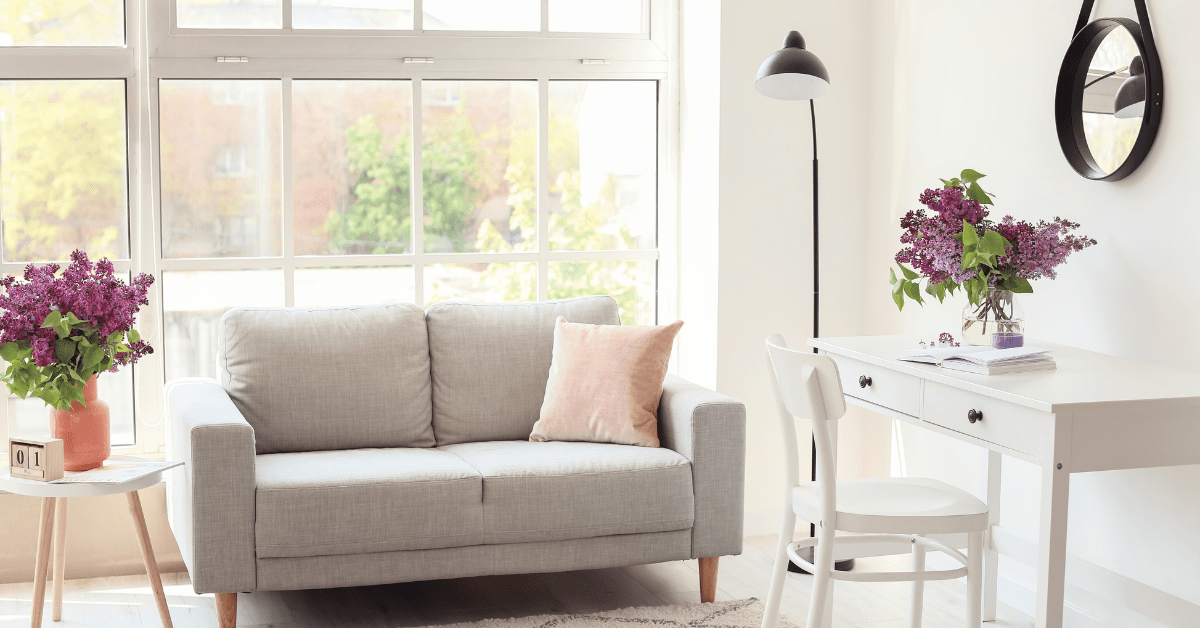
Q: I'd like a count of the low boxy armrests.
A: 2